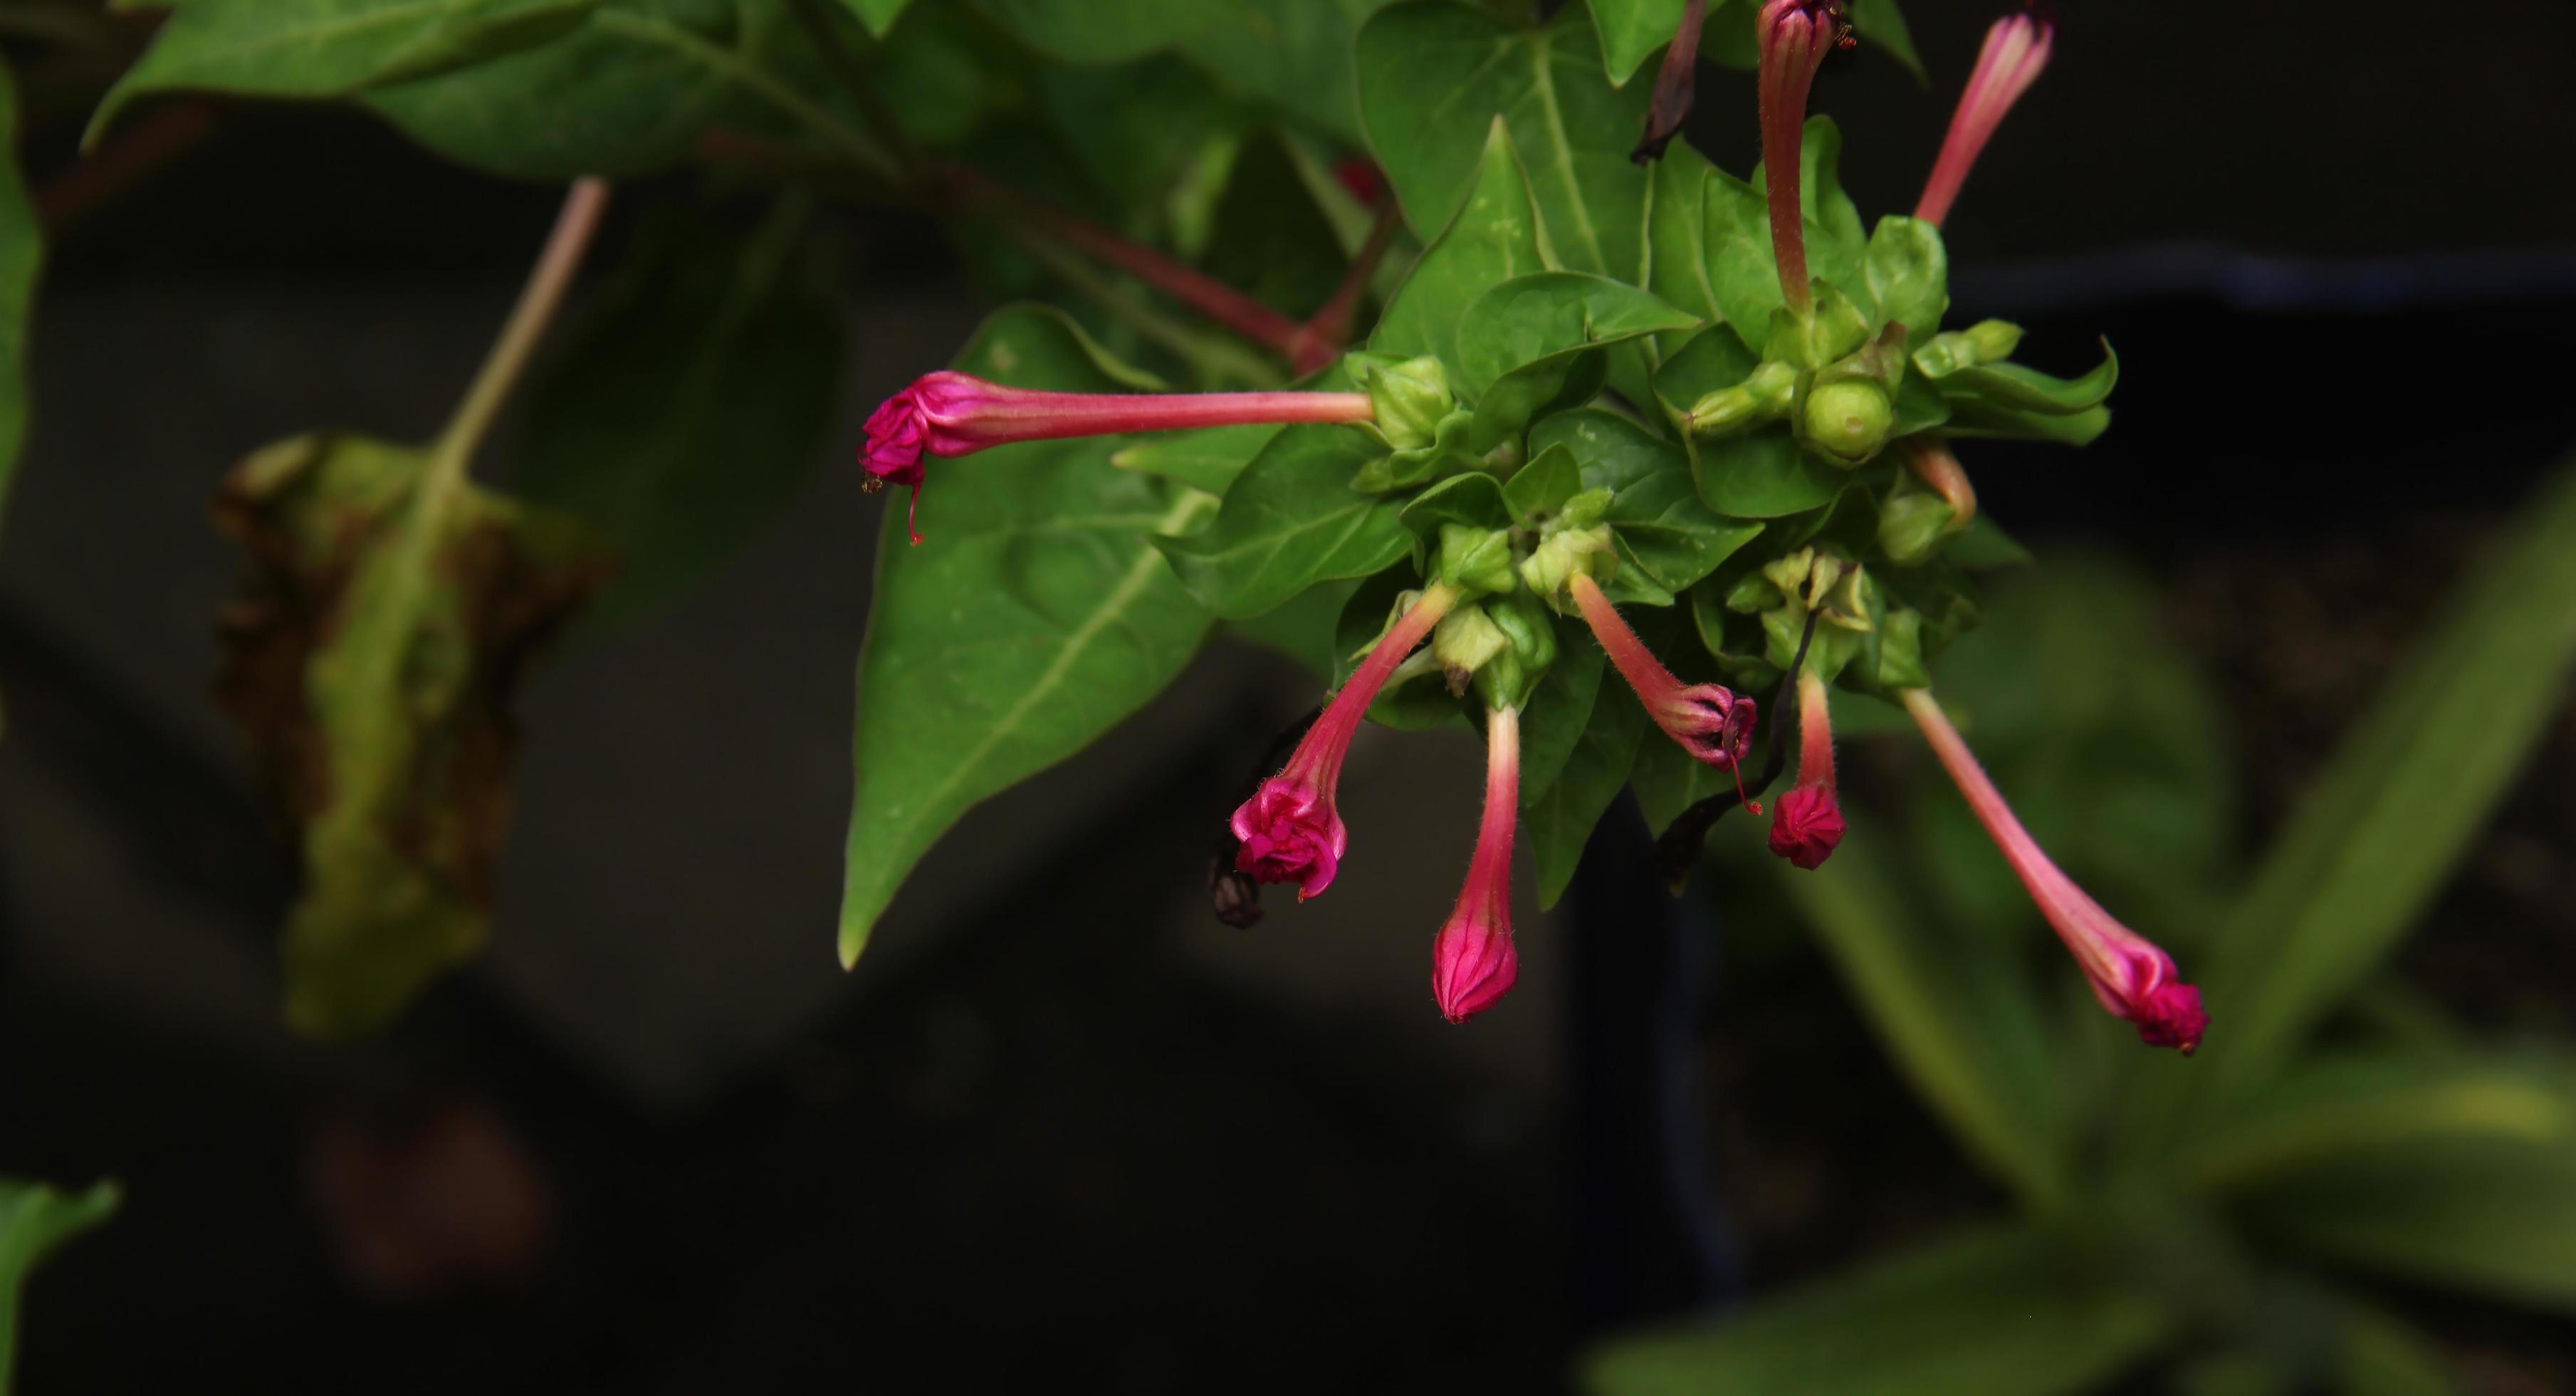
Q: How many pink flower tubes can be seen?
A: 8